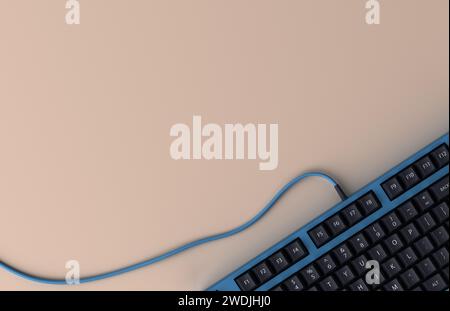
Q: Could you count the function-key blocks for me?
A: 3